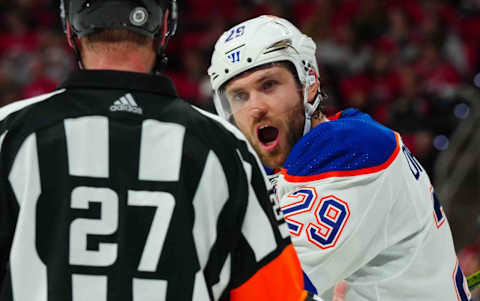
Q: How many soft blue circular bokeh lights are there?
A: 3